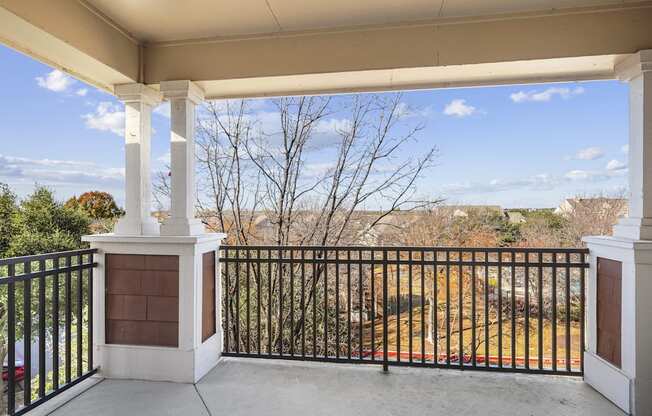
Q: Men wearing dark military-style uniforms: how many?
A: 0